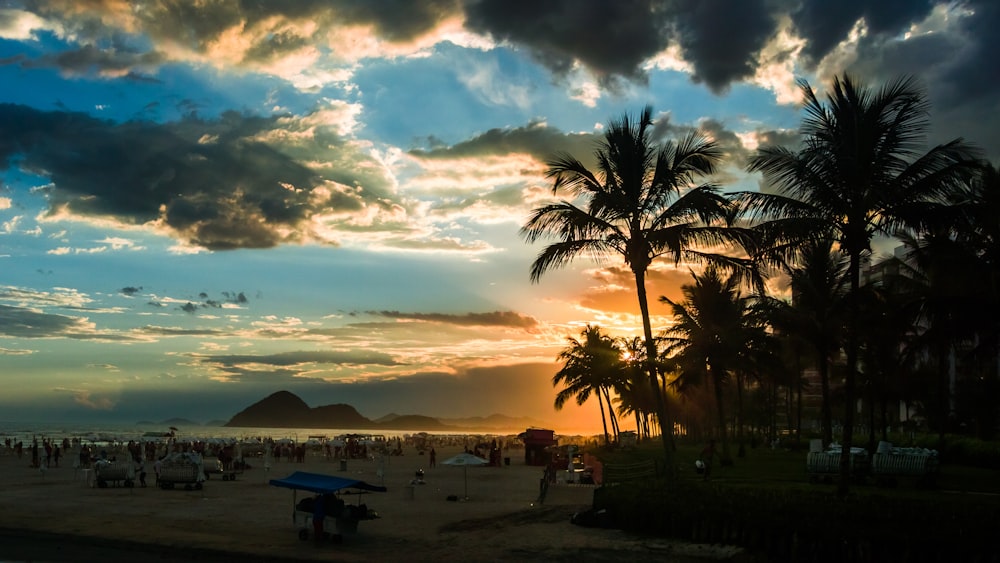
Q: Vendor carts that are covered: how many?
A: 1